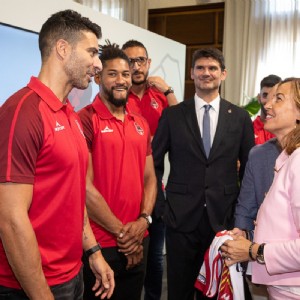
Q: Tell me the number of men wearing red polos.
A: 4